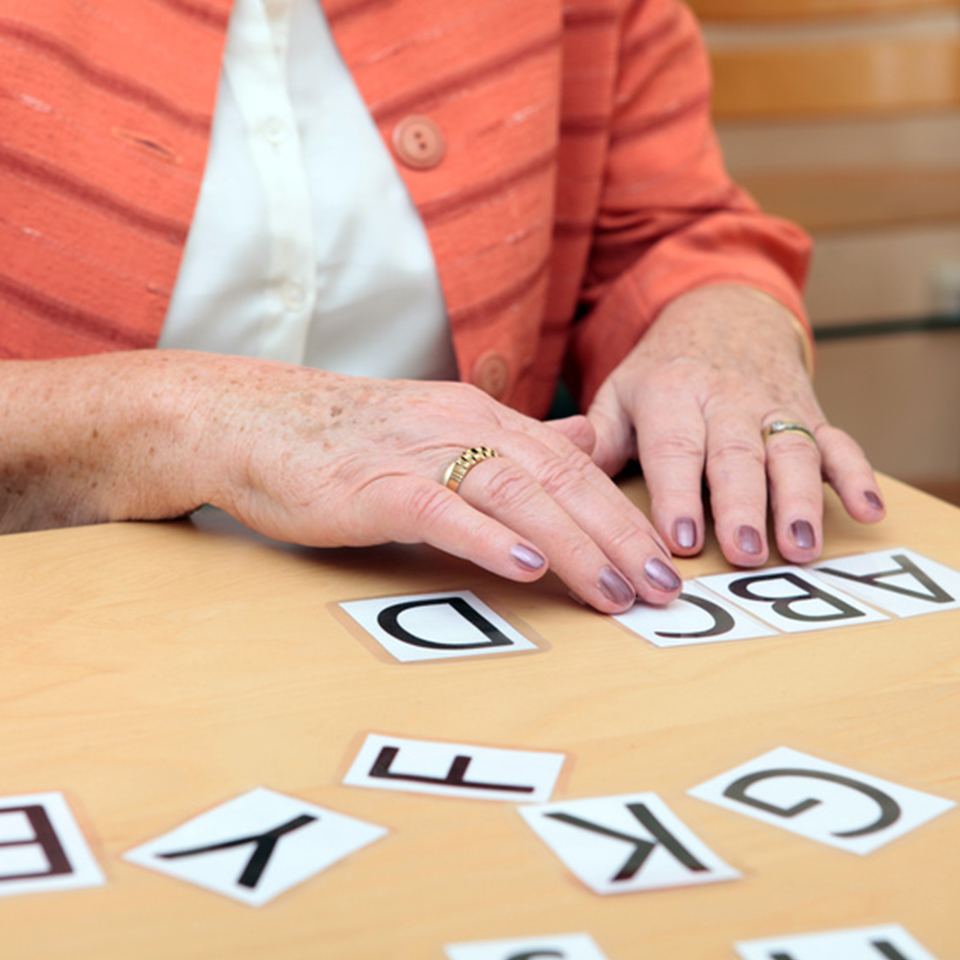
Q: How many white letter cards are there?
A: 11